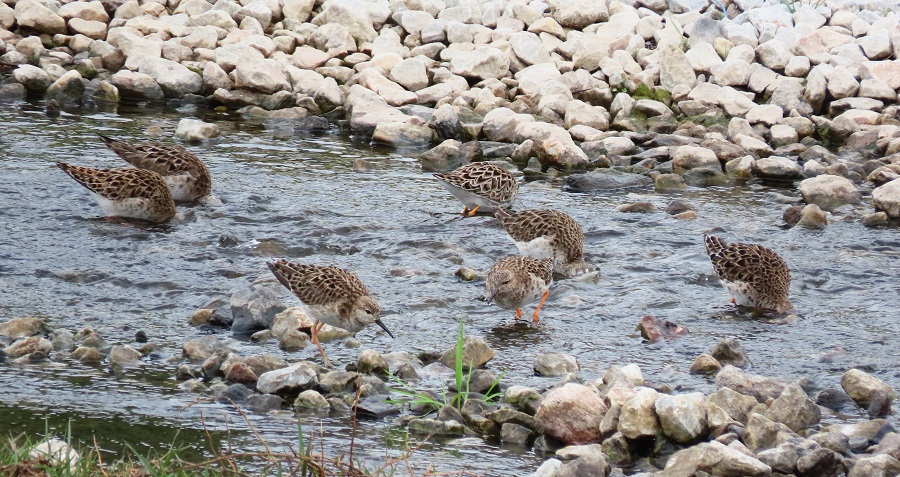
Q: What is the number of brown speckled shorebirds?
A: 7